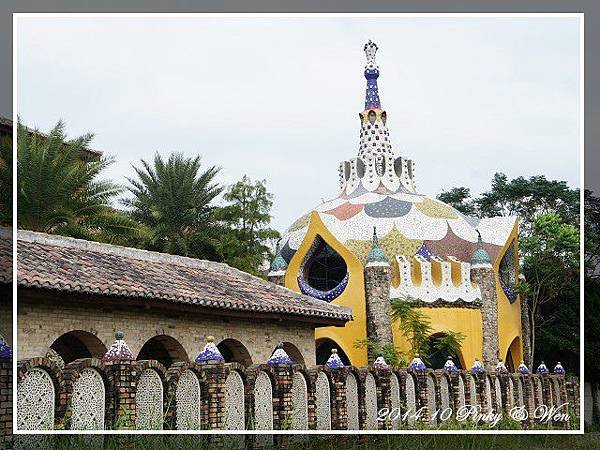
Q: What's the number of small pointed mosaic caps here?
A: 13